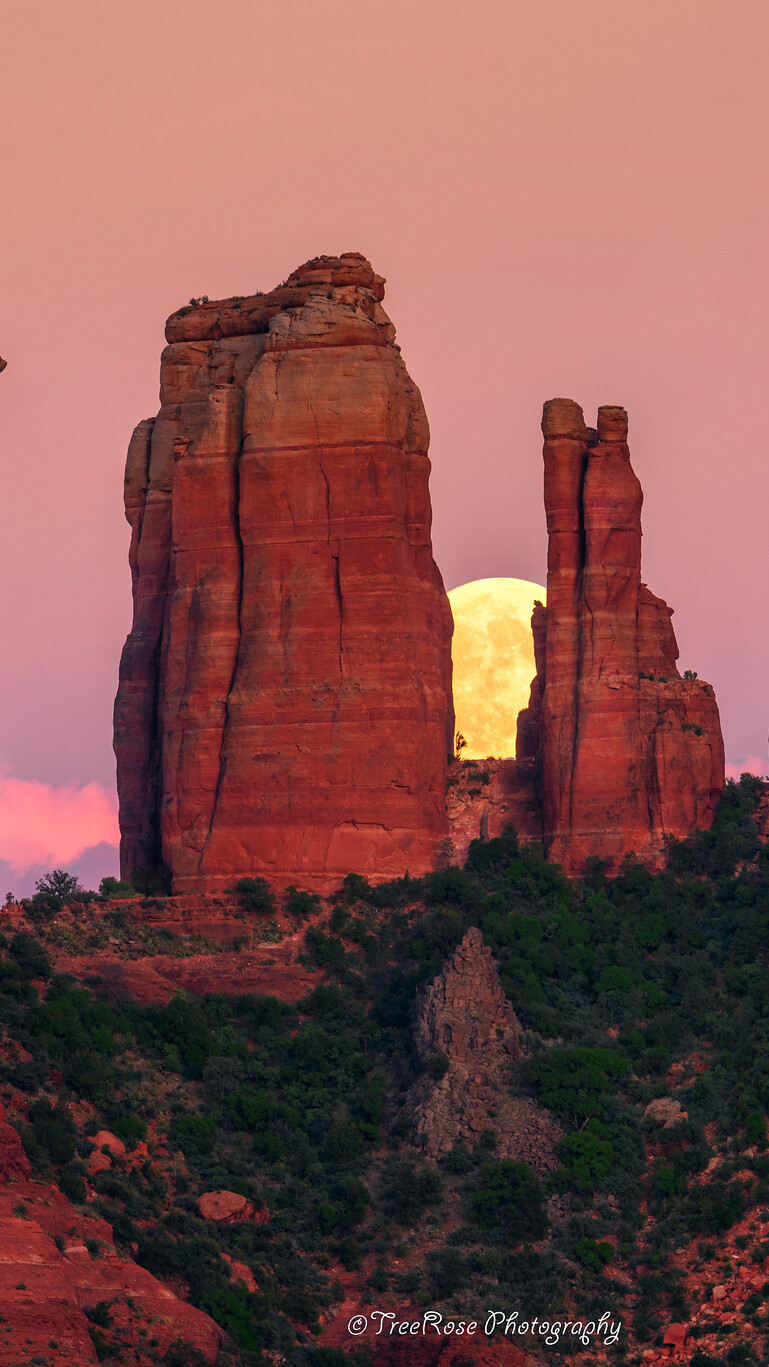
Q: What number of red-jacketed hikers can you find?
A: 0